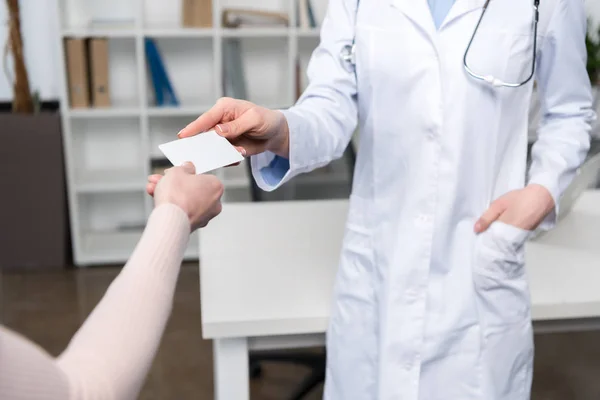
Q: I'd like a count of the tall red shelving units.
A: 0